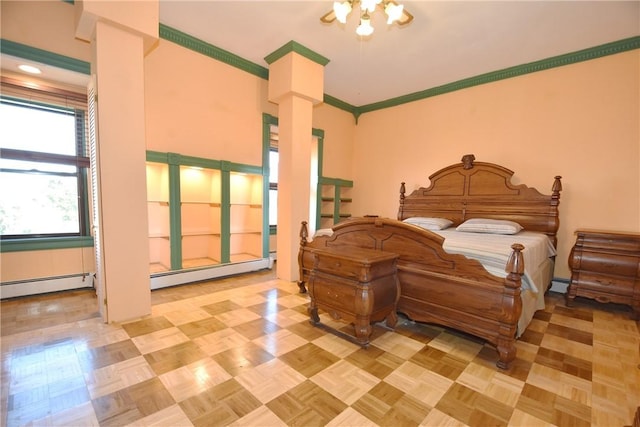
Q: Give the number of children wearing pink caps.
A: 0